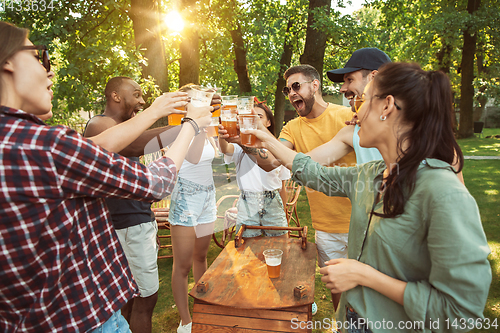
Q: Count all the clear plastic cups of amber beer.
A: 9